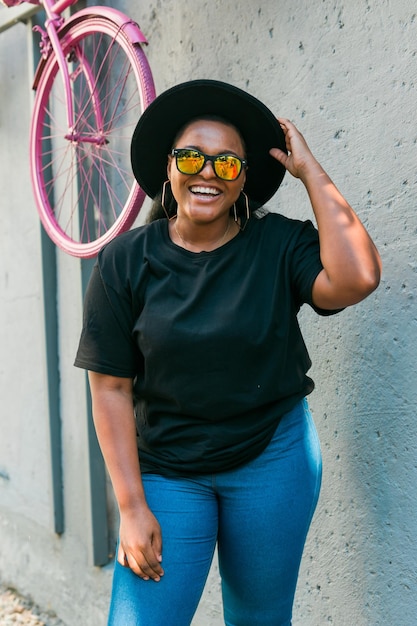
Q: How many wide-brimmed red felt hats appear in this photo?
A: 0